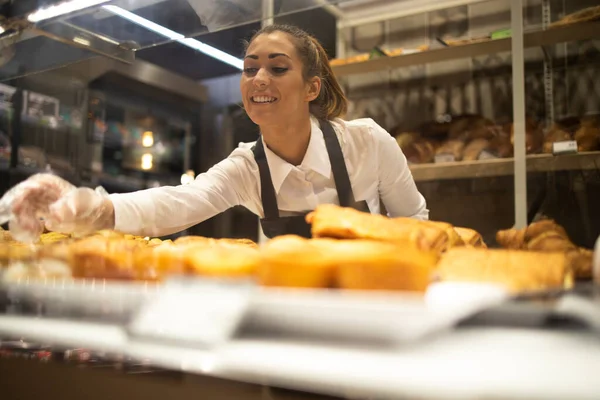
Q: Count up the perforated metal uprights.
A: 1